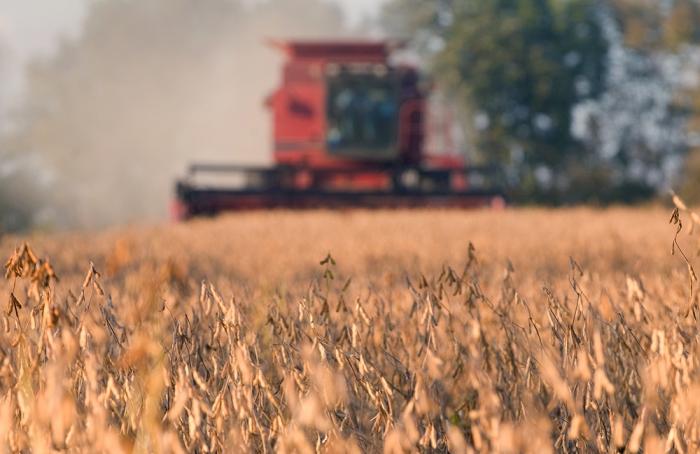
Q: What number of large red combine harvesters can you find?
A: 1